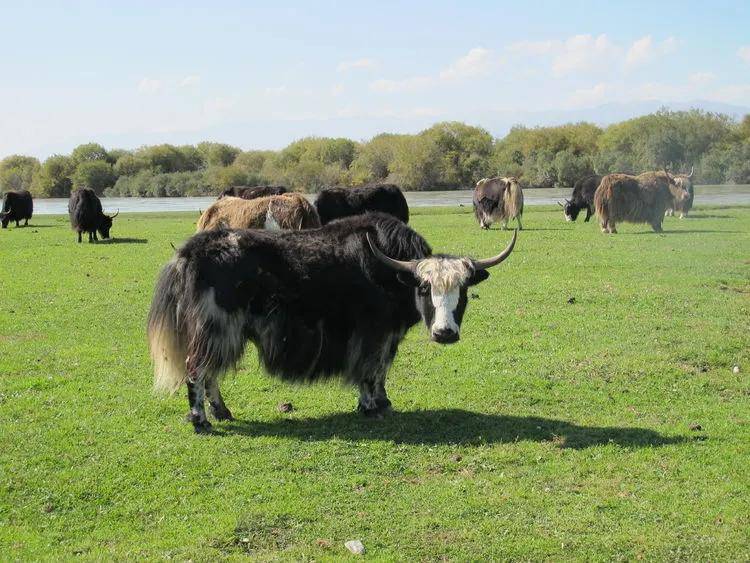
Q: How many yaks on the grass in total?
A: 10